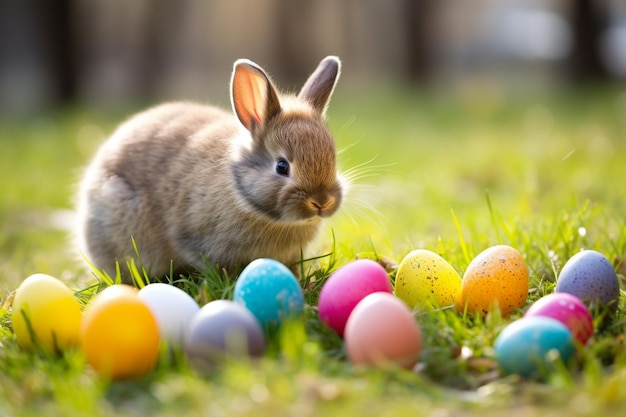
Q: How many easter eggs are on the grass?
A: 12